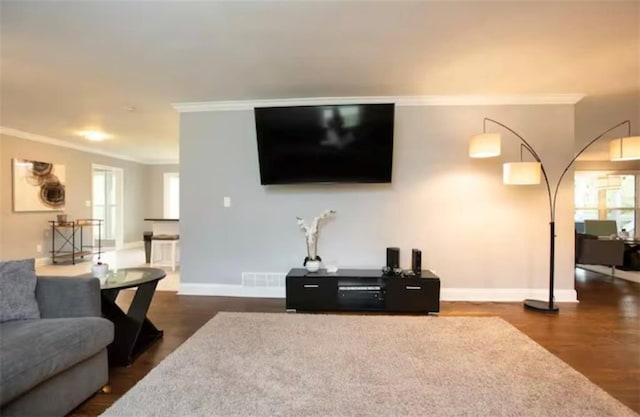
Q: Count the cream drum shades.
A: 3